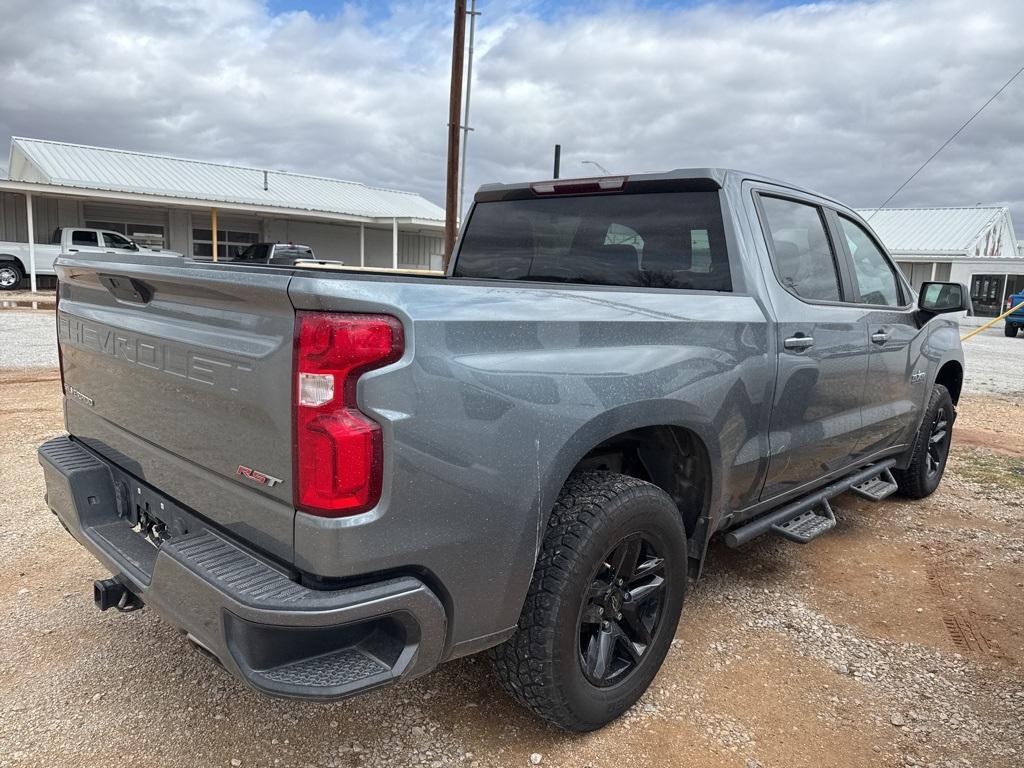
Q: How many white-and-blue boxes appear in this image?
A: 0